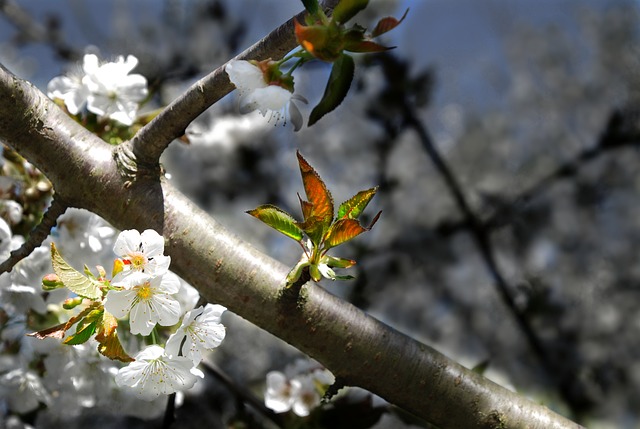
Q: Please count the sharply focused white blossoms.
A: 4